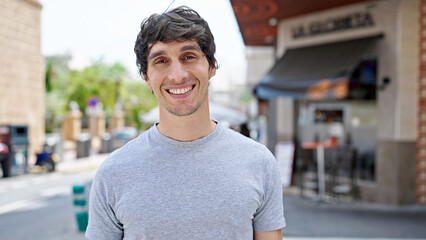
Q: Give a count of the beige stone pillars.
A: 3